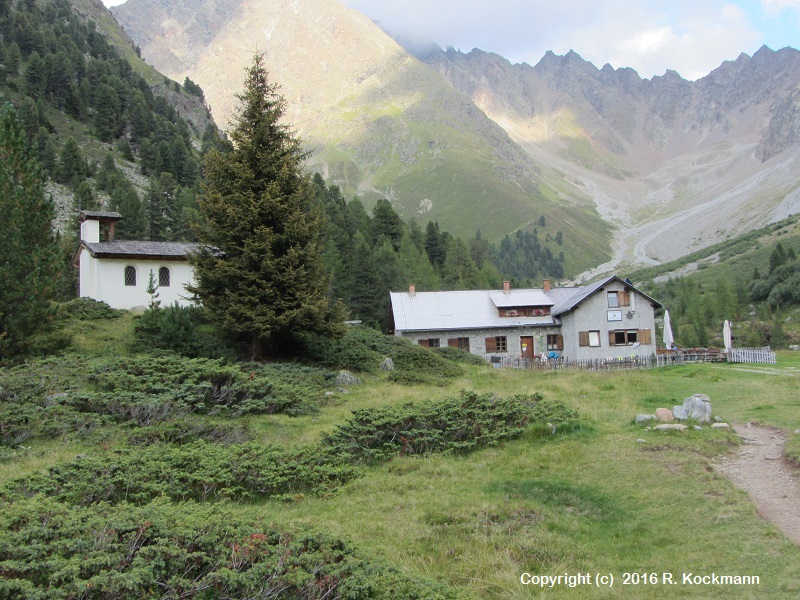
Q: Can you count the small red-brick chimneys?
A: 3